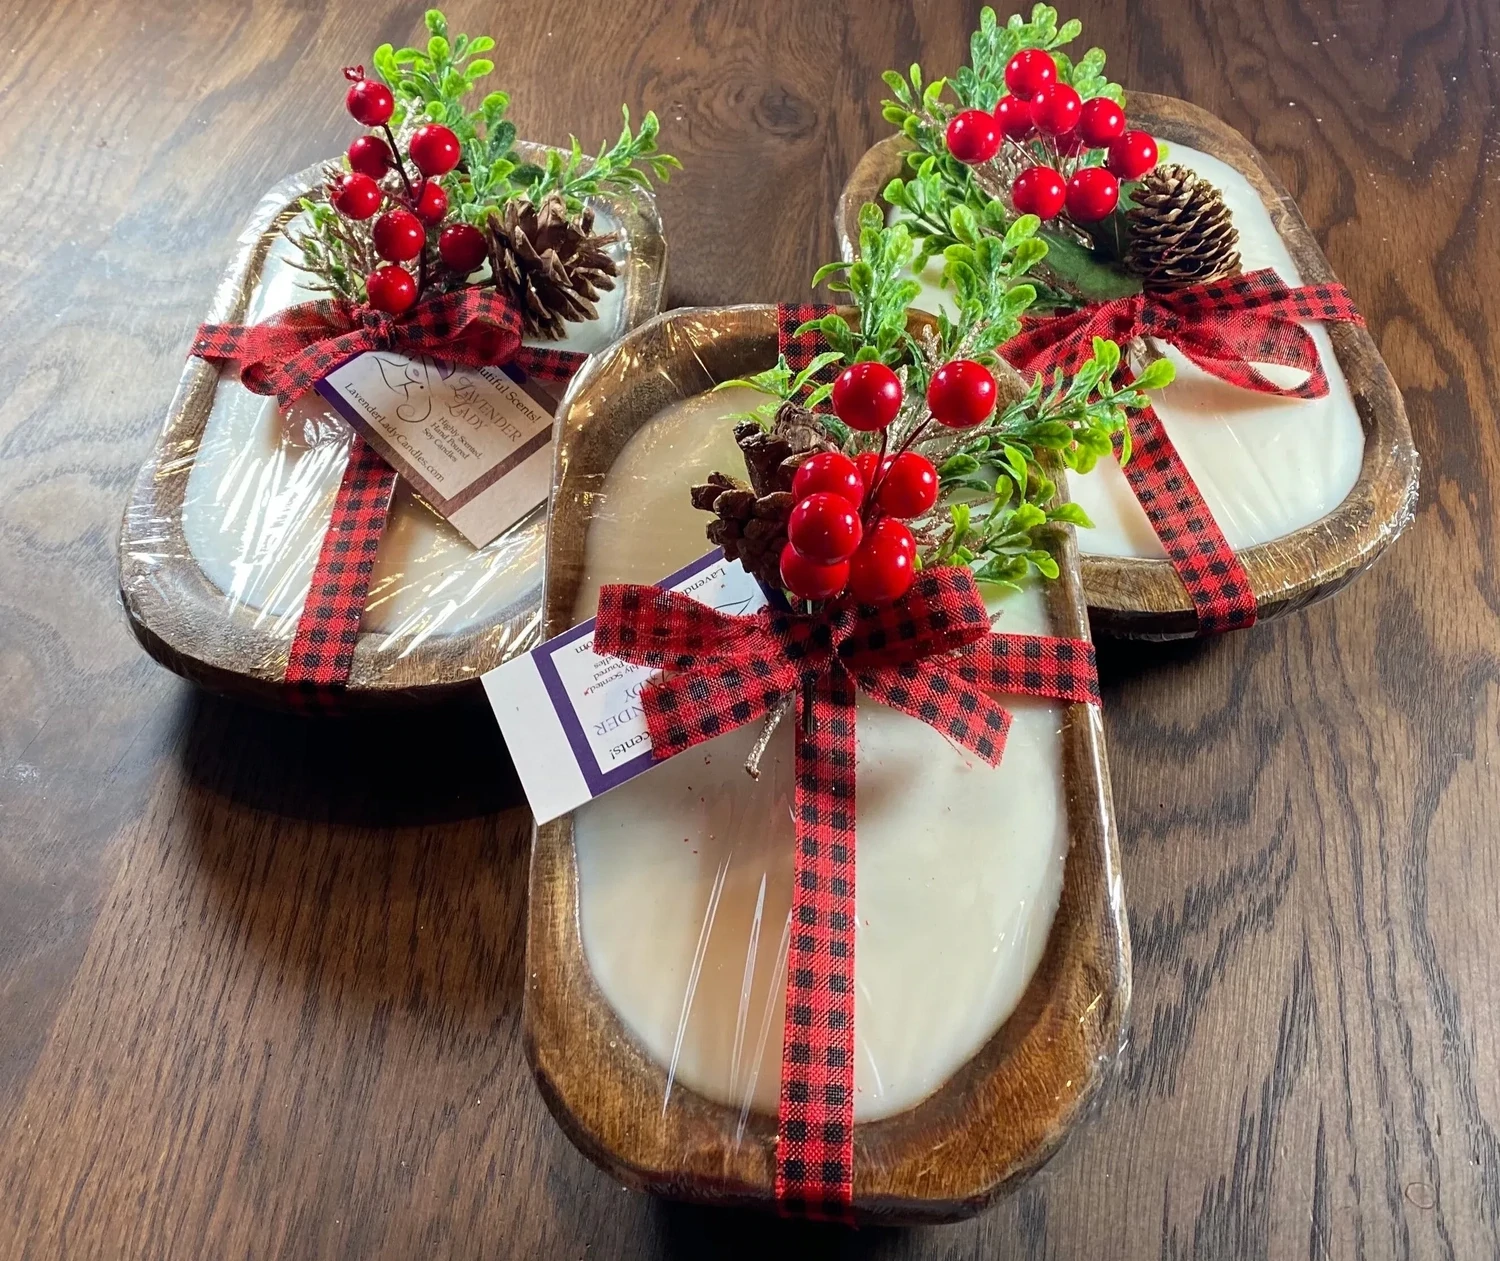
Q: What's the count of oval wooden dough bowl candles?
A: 3